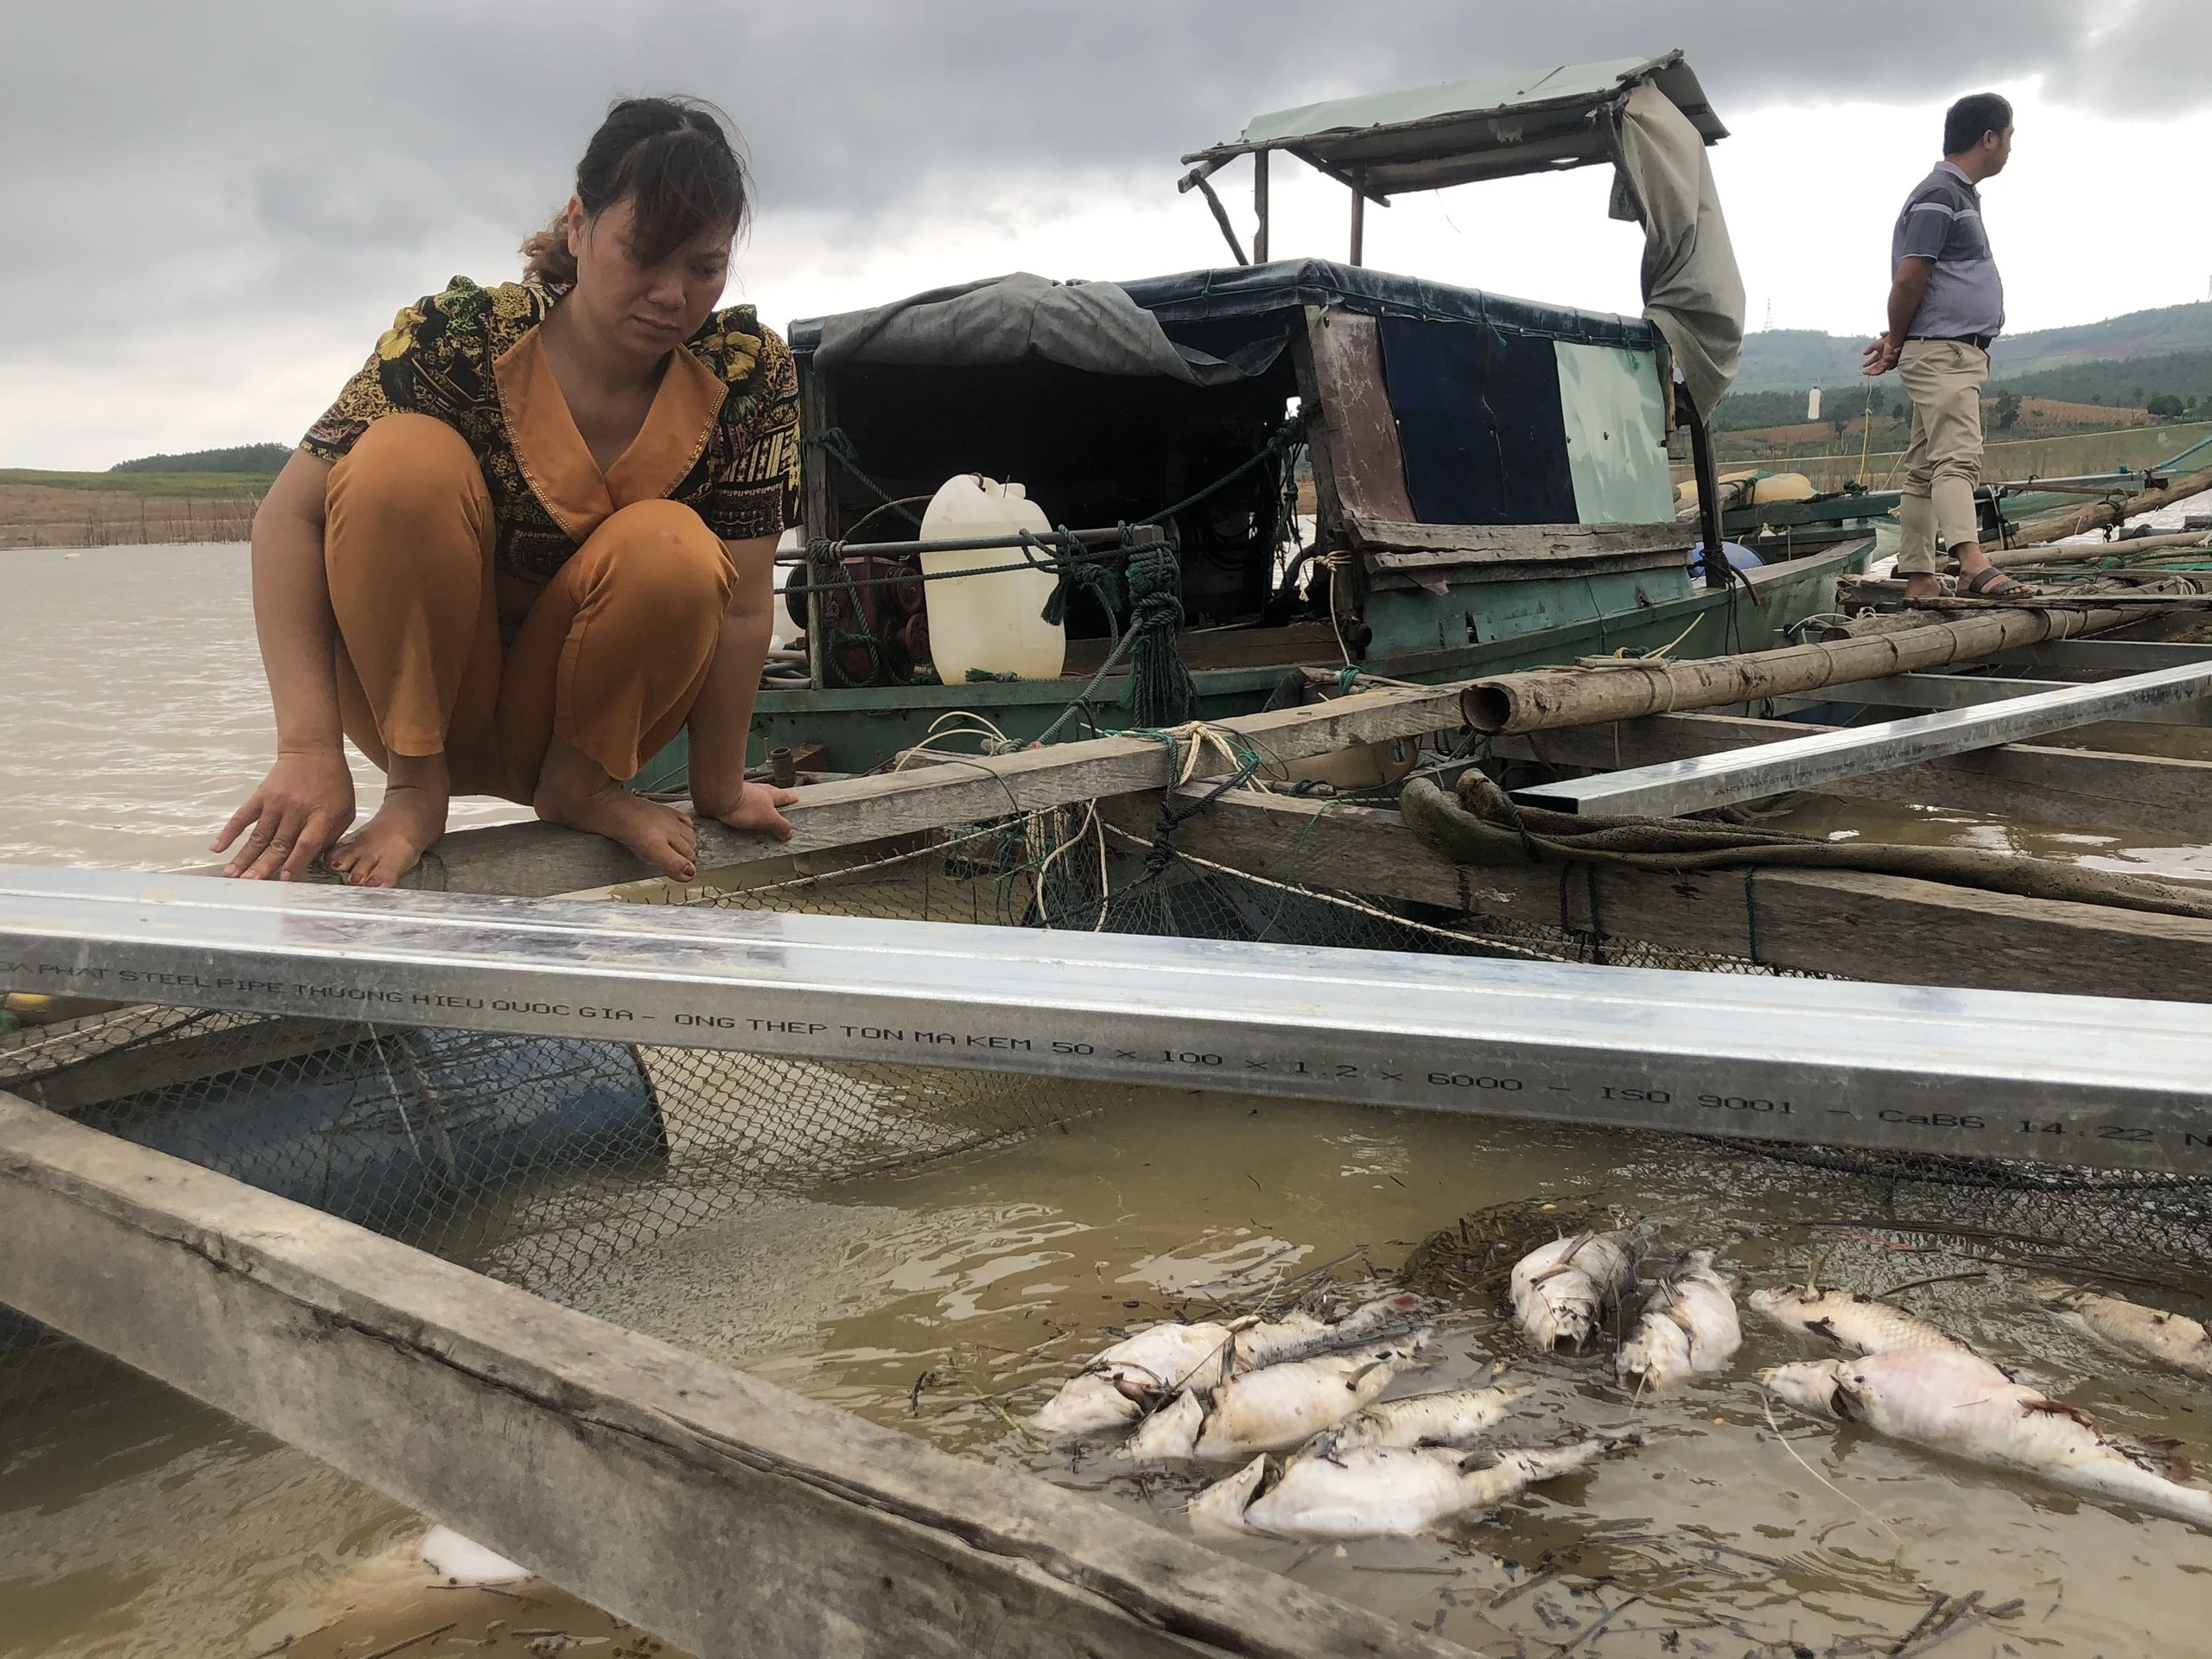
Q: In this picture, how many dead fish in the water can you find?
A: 9